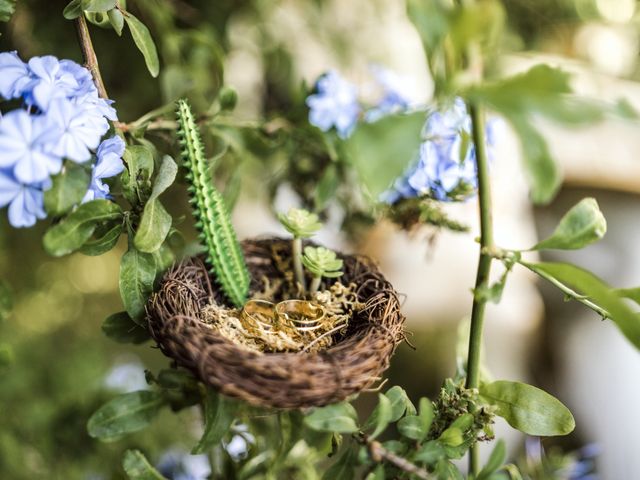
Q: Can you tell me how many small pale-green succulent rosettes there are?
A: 2